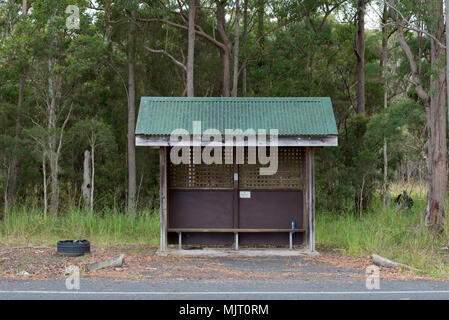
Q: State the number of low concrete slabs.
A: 2